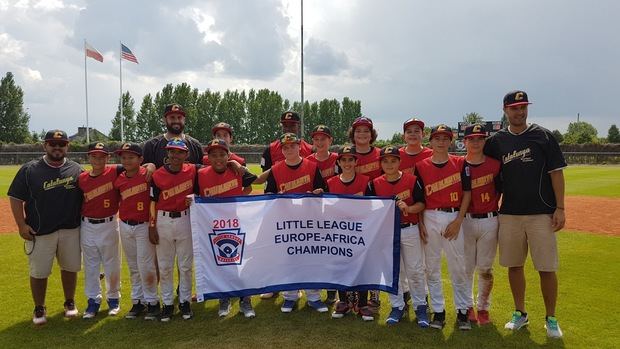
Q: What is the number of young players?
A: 14